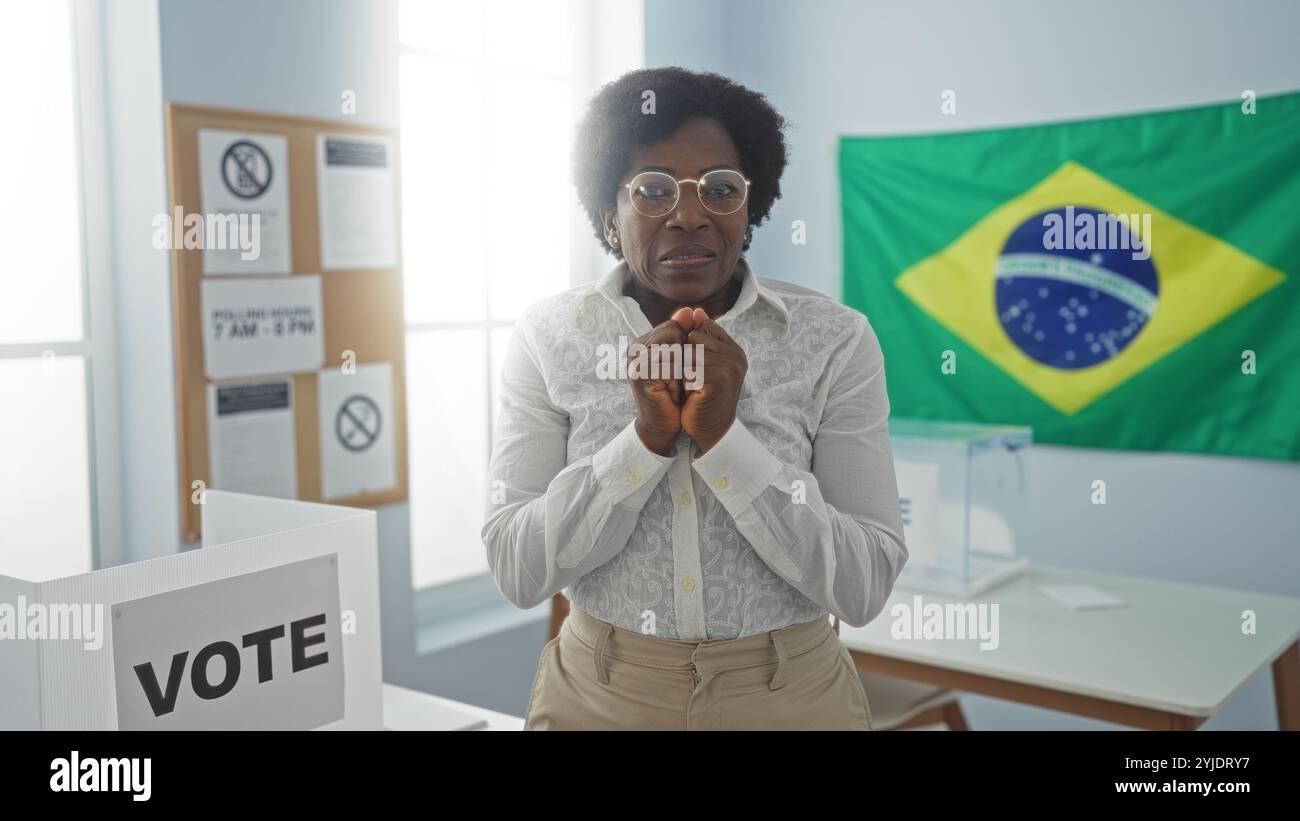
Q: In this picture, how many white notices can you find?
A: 5